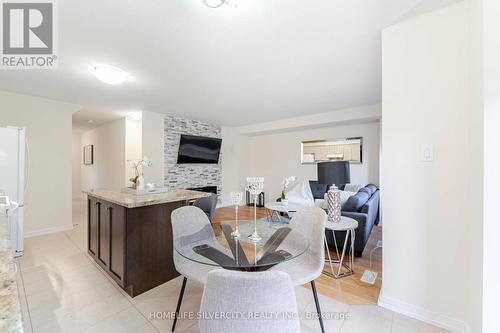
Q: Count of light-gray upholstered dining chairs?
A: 3